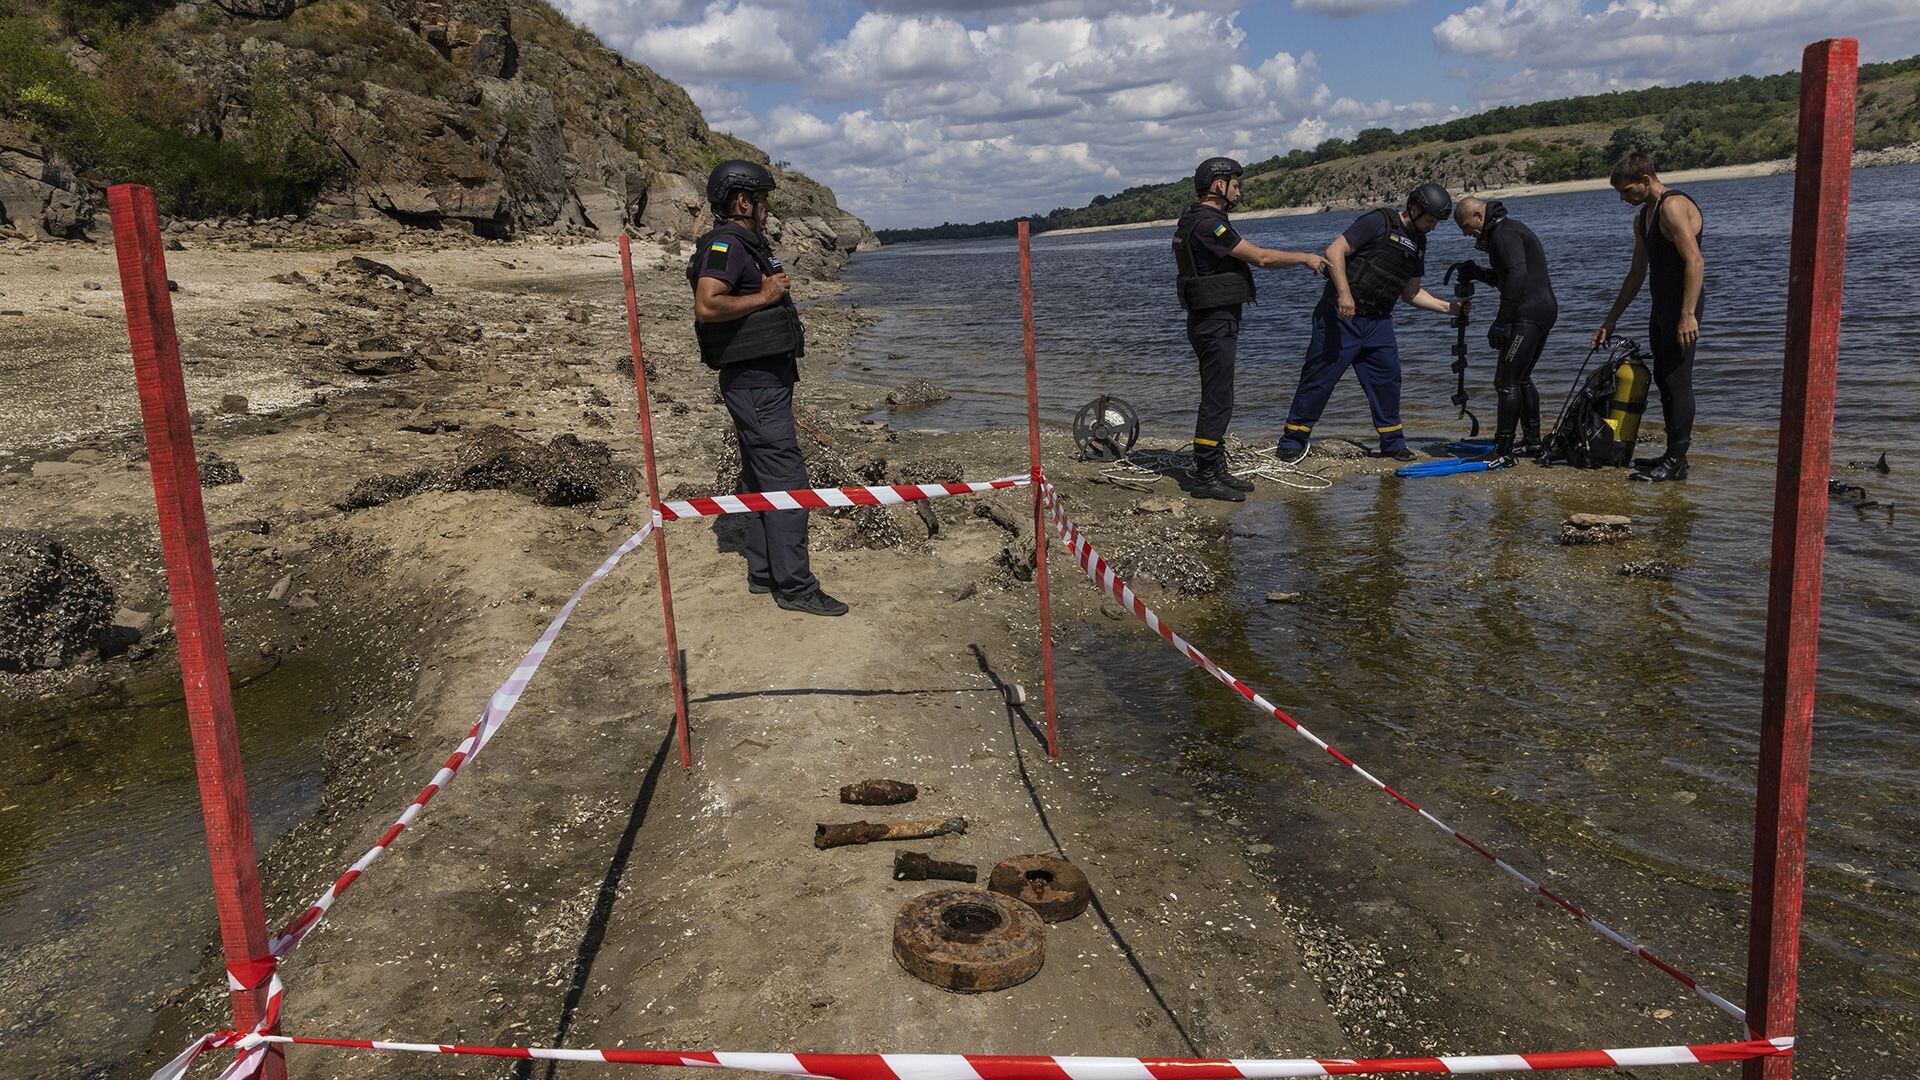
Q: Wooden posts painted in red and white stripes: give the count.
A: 0